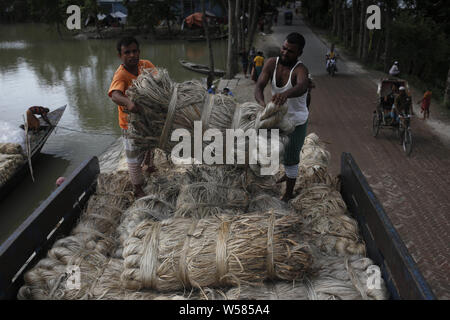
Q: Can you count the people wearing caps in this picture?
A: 2